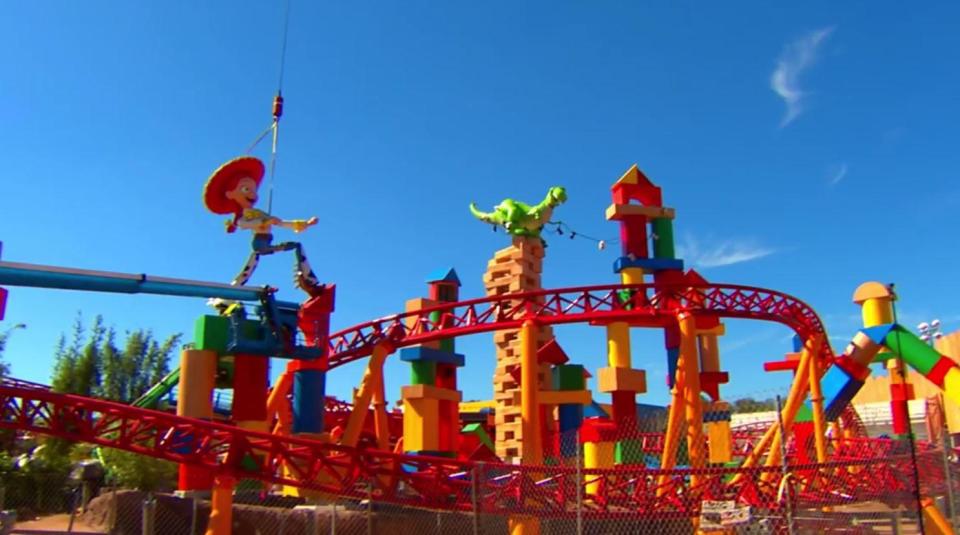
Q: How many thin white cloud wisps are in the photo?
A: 3